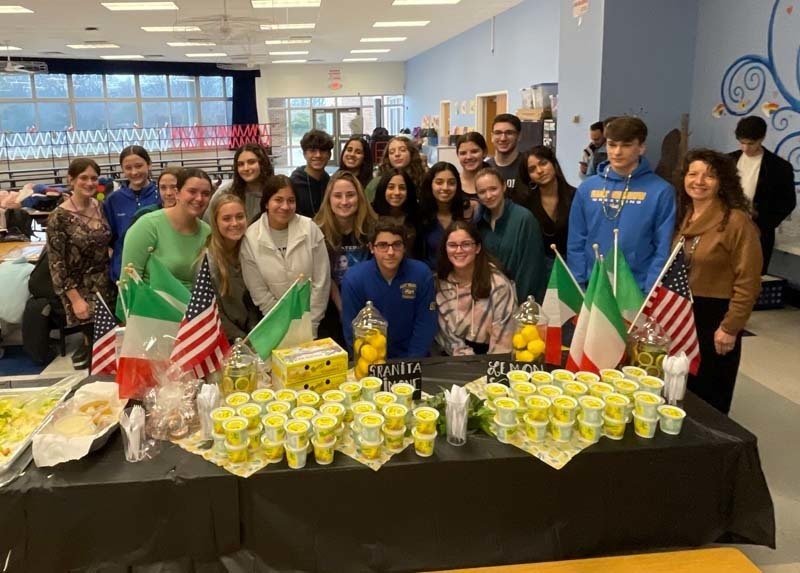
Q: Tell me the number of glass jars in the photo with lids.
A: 4